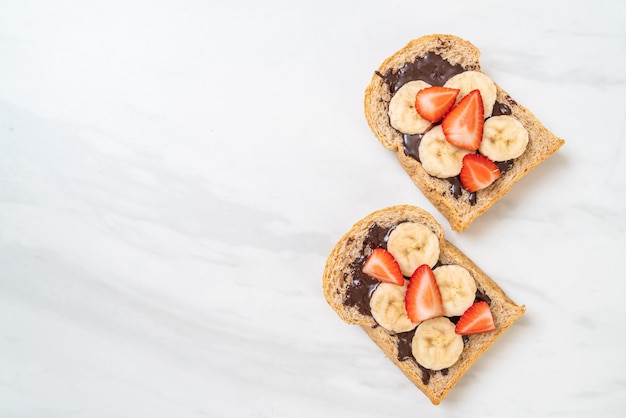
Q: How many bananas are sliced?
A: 8